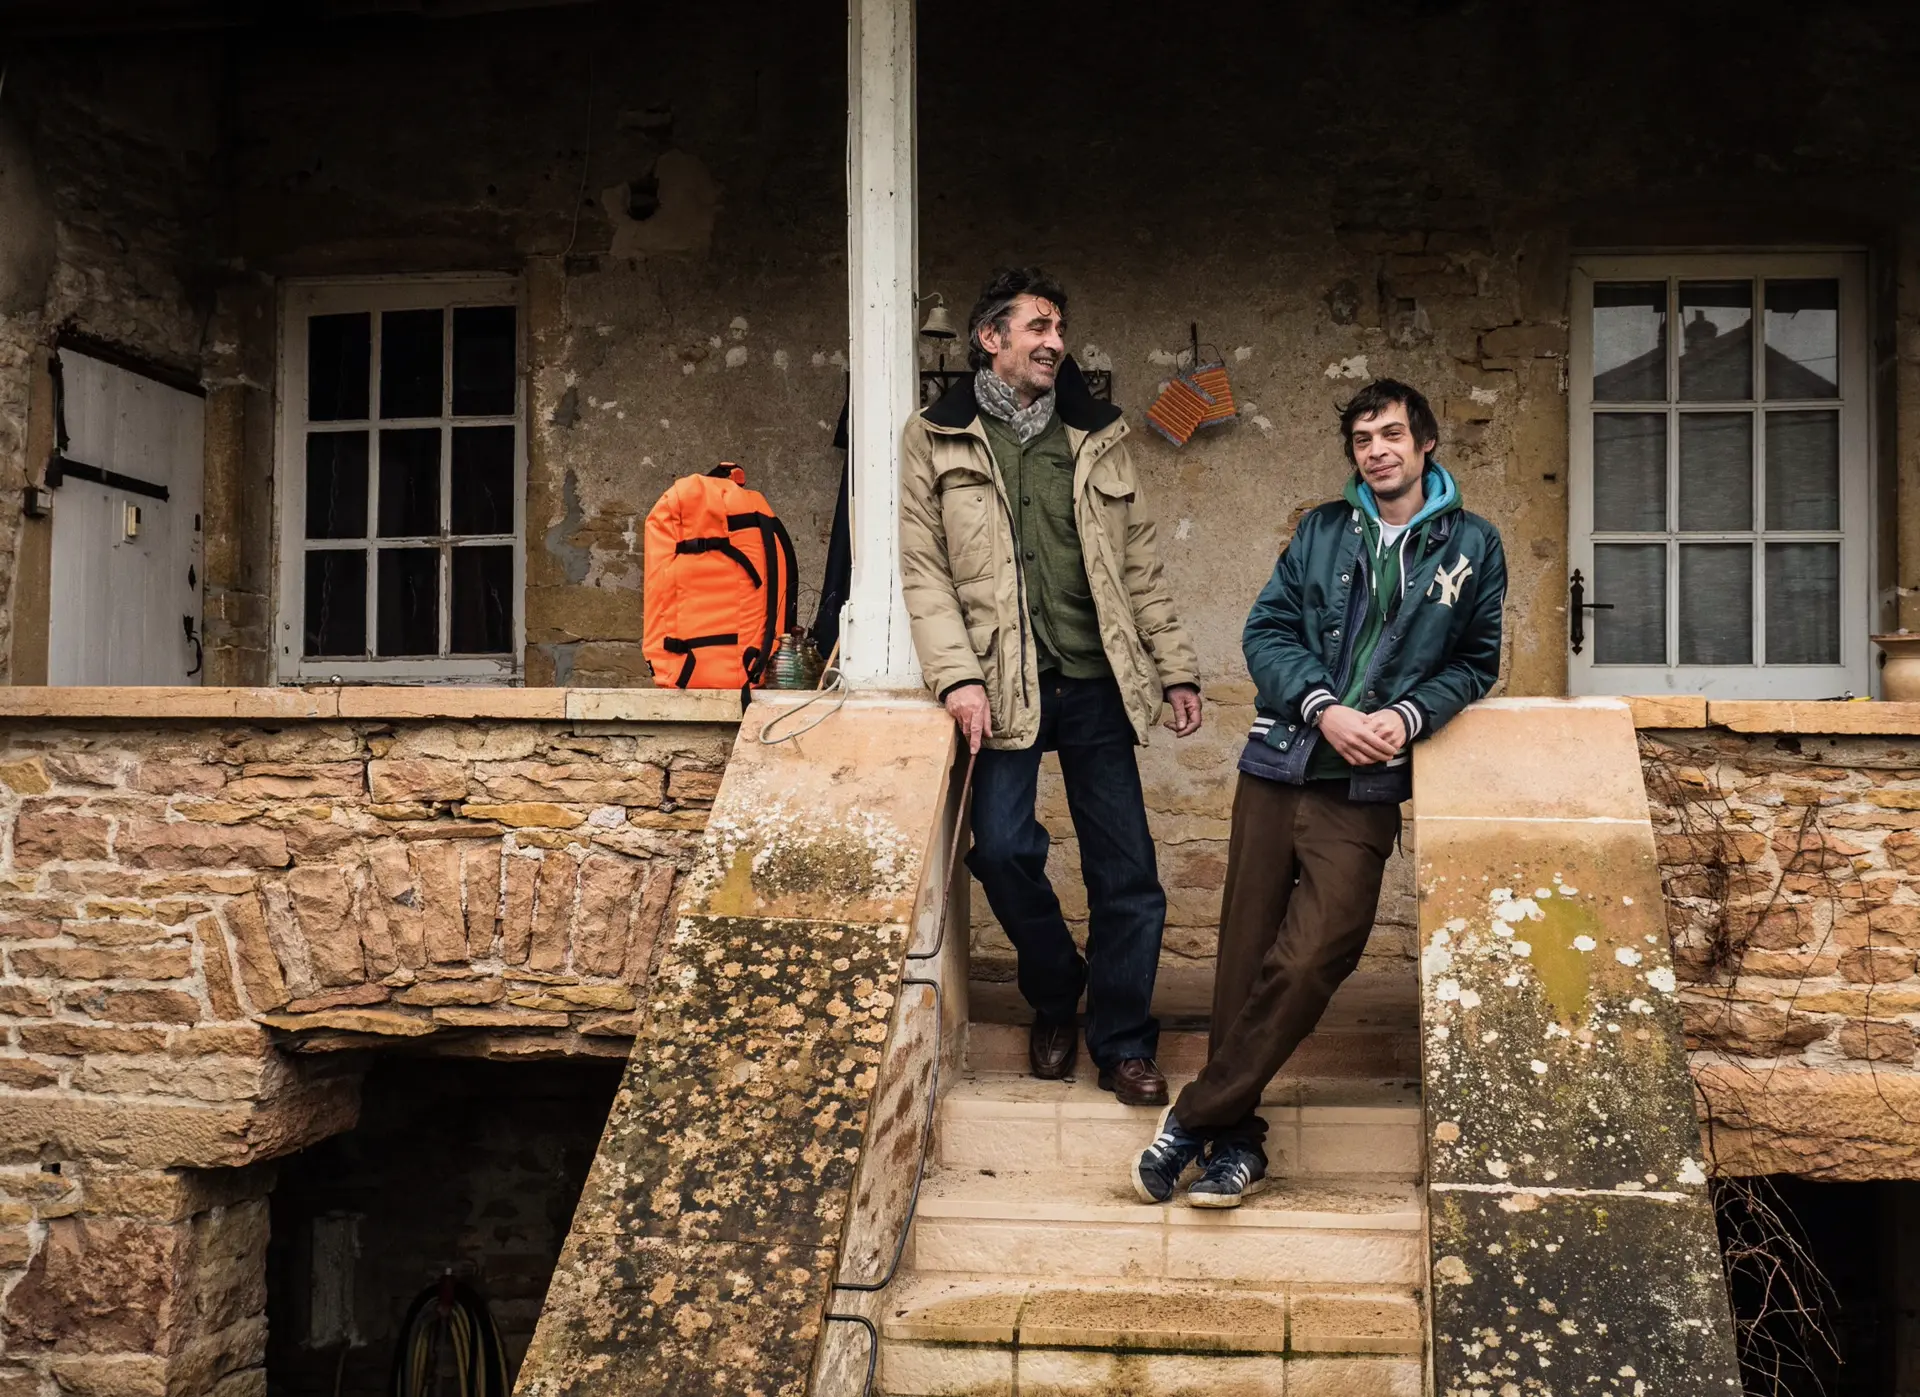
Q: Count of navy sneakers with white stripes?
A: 2